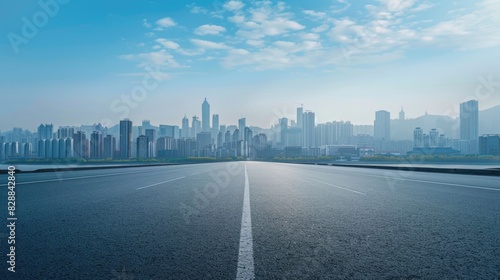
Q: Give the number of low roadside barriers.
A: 2